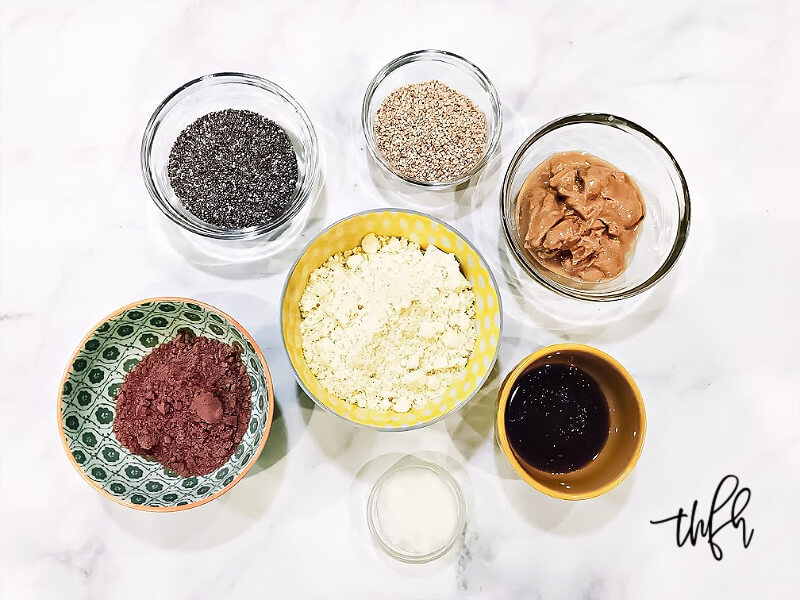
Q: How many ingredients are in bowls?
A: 7